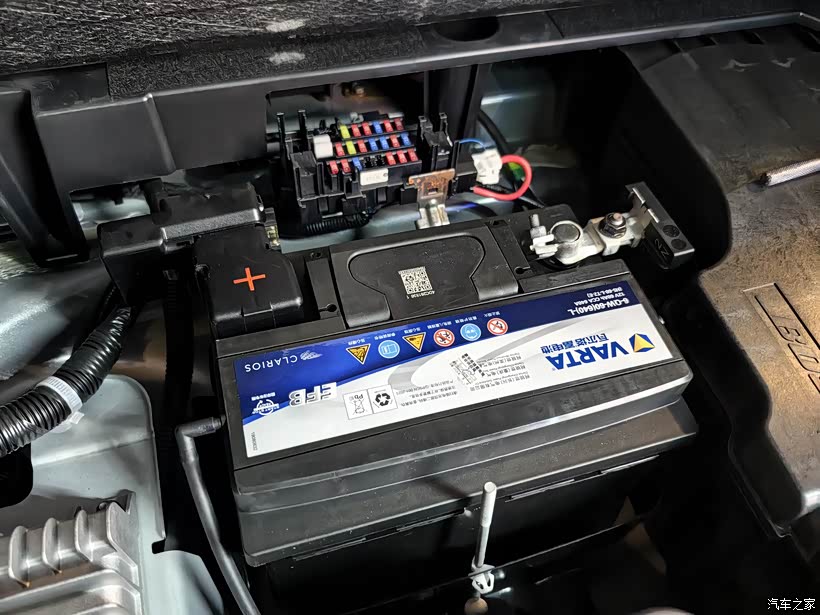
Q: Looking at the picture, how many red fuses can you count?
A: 12